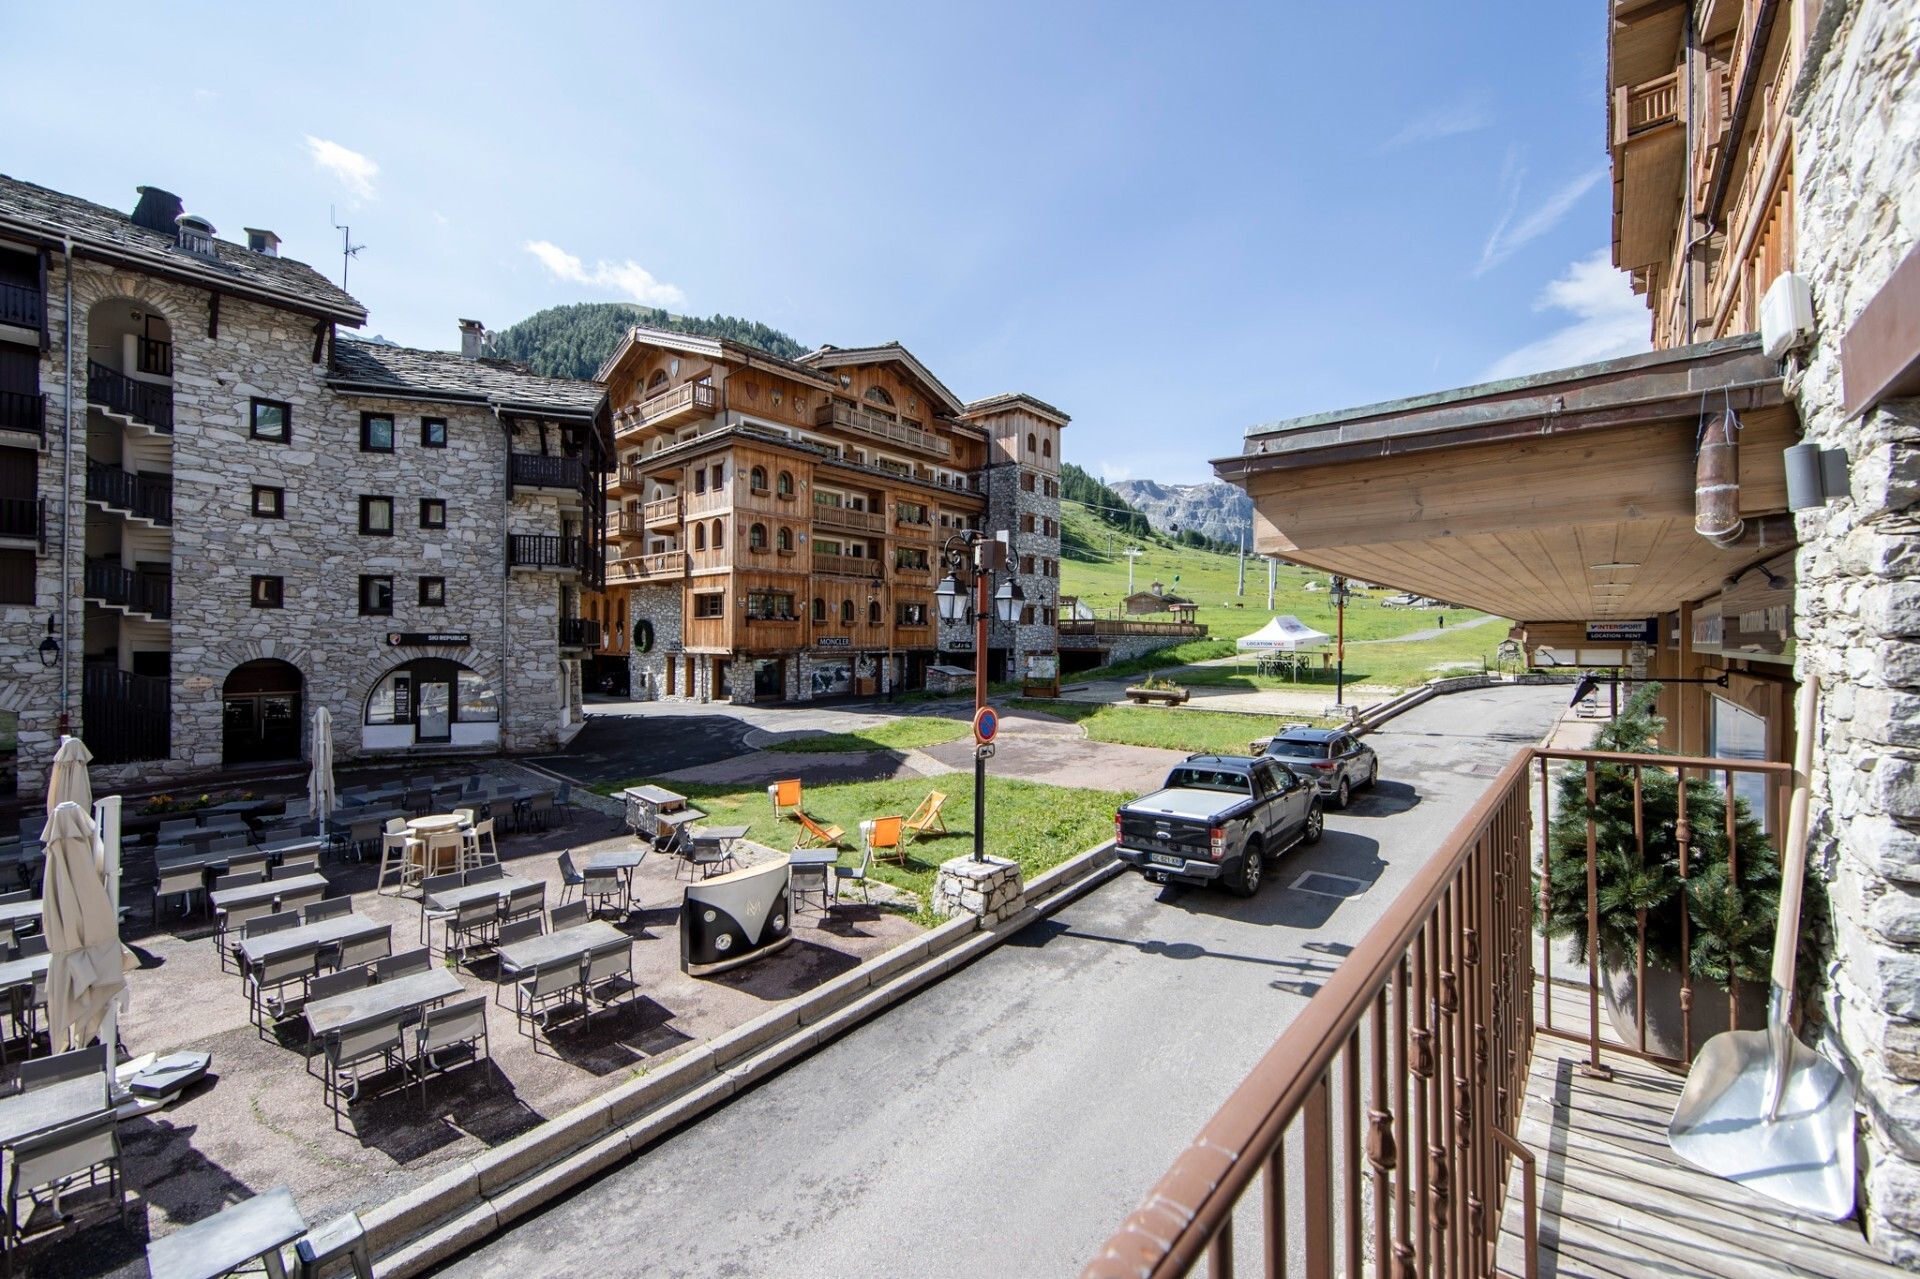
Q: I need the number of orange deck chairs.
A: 4